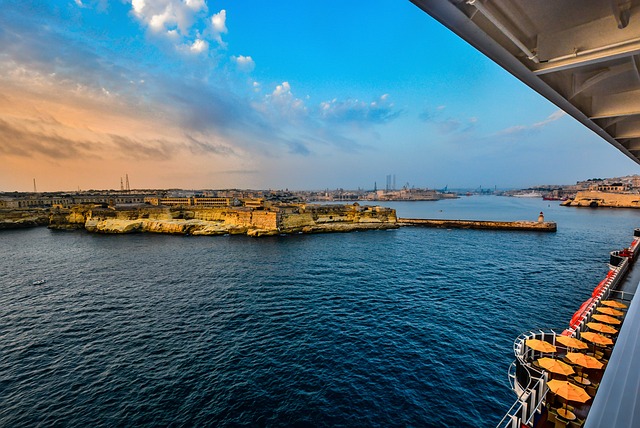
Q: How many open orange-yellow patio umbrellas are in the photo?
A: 10